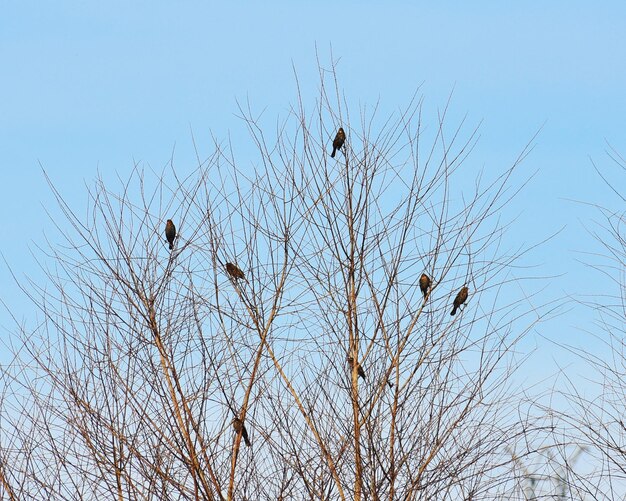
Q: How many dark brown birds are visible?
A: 7